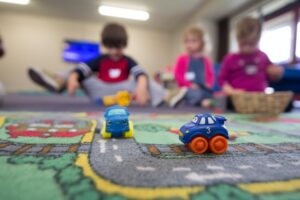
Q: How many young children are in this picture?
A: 3